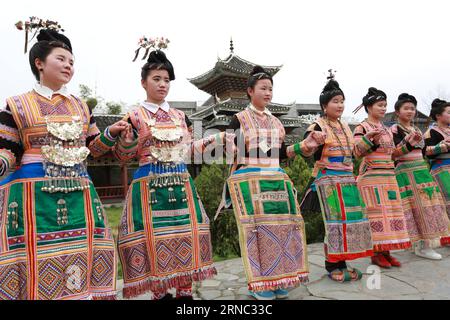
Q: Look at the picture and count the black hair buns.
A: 7